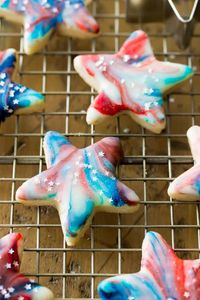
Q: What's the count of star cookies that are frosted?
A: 7